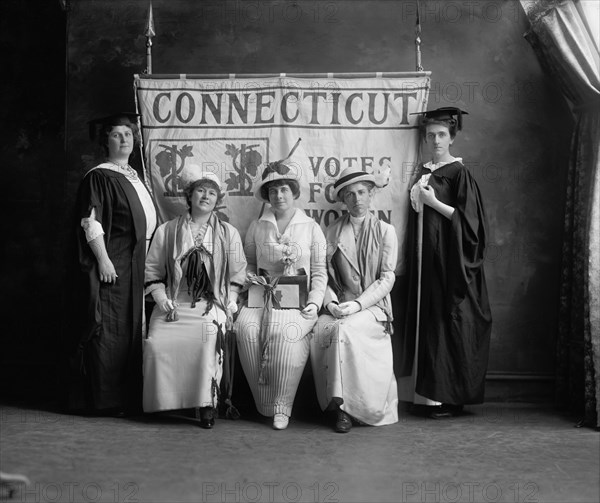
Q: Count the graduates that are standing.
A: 2